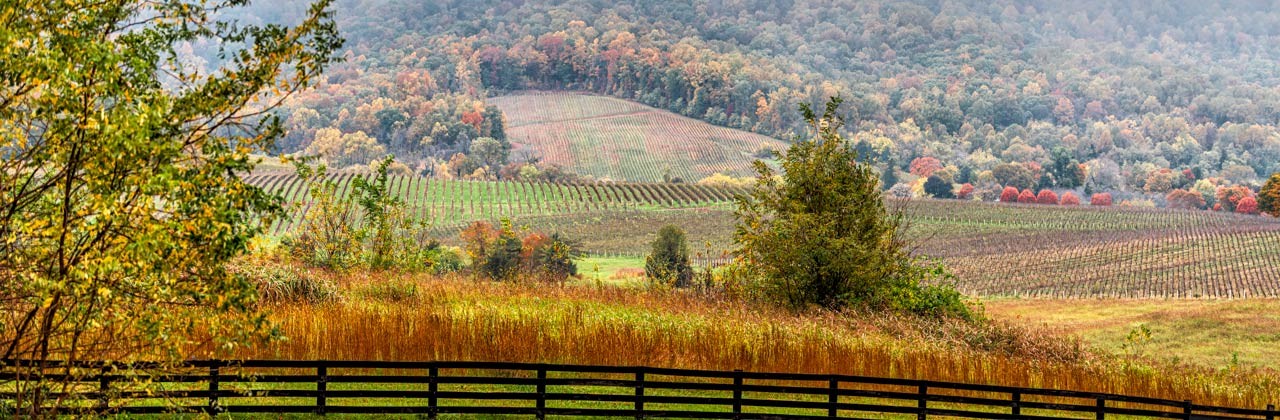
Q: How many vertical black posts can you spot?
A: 13